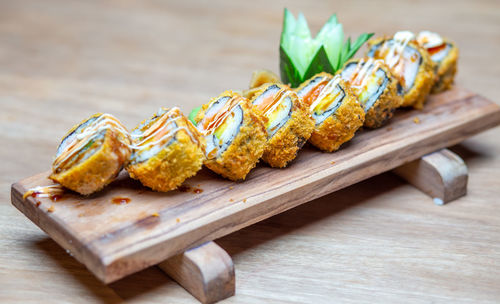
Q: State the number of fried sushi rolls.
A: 8